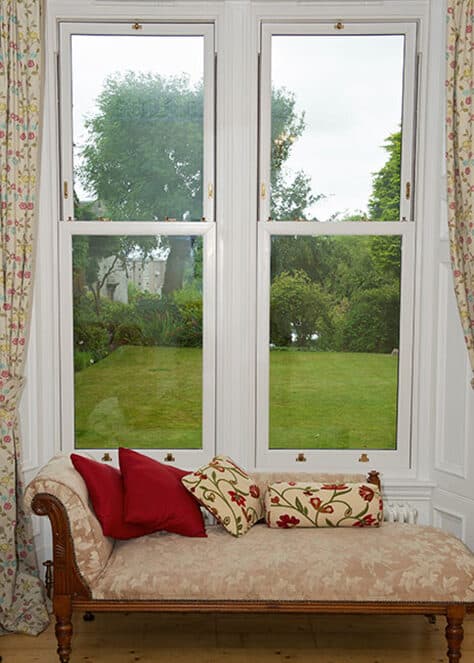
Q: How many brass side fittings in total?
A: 4